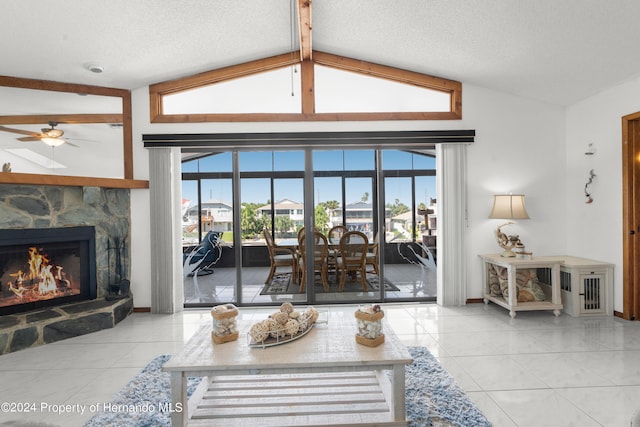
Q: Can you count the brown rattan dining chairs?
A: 6